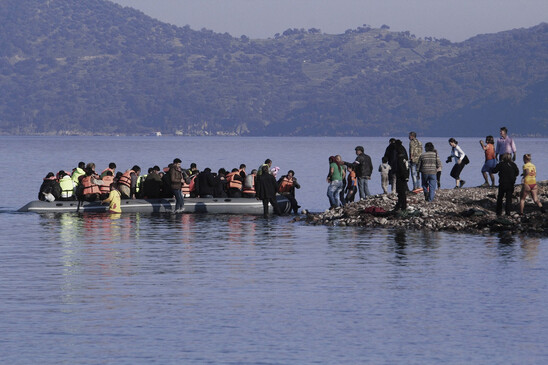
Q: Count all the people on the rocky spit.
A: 15